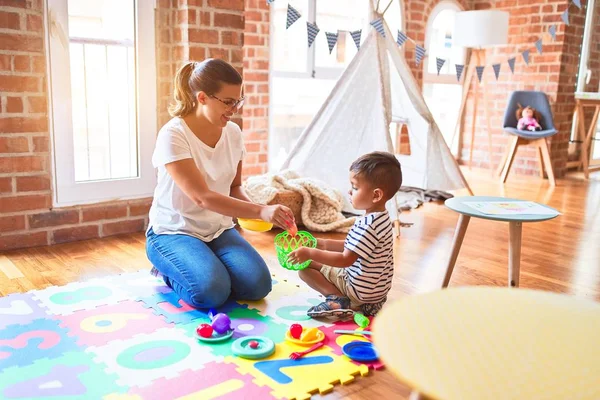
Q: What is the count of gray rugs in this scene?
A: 1